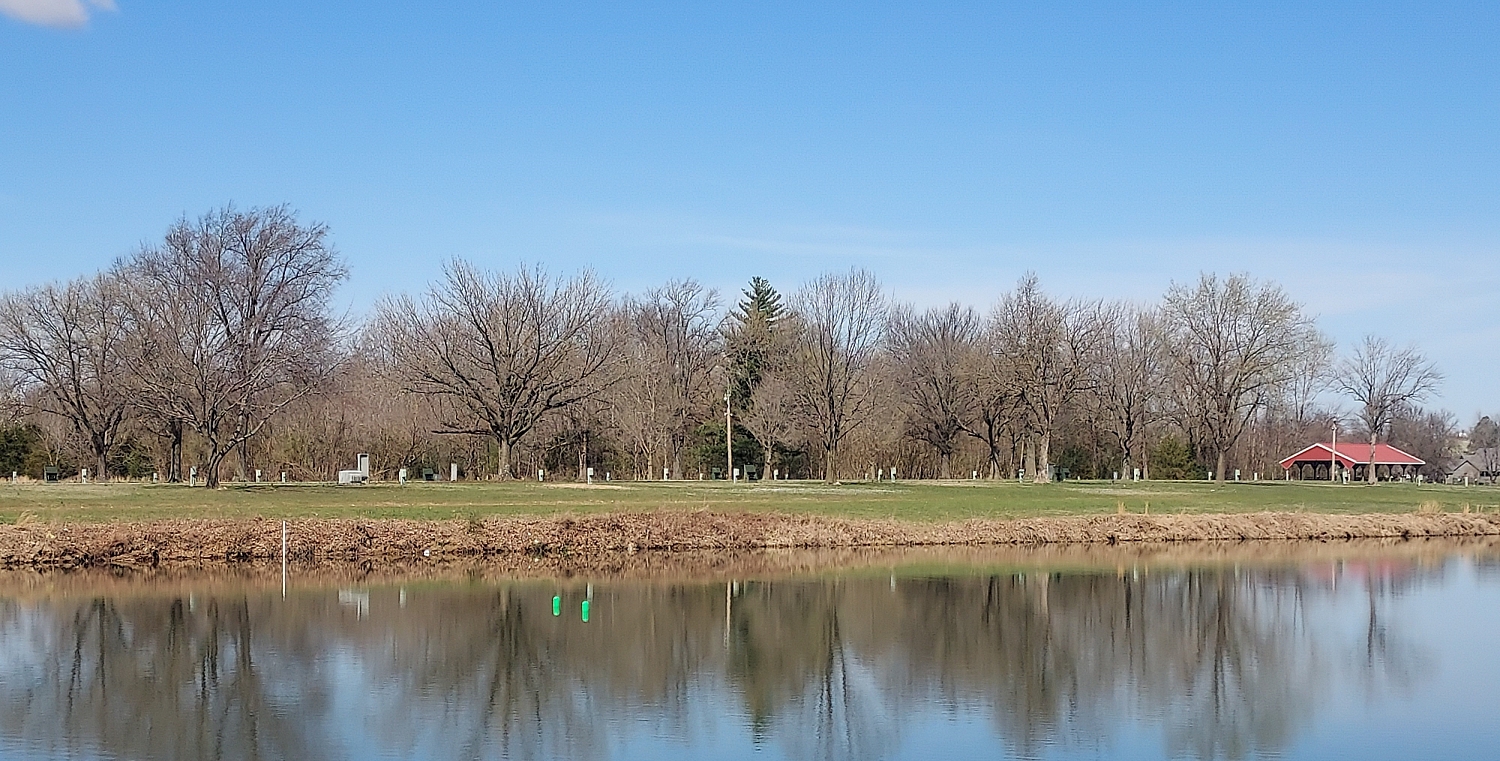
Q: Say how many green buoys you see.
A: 2